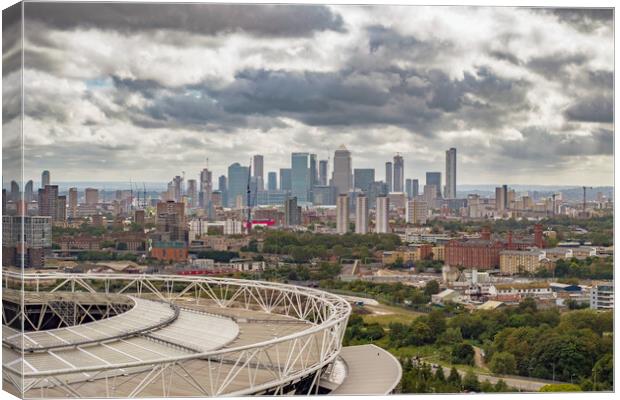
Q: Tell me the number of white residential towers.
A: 3